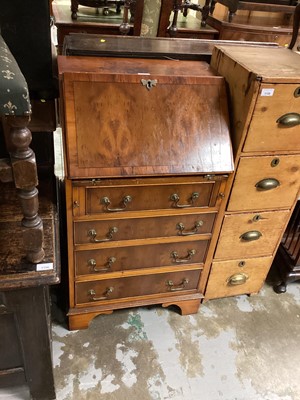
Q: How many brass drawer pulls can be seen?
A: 12